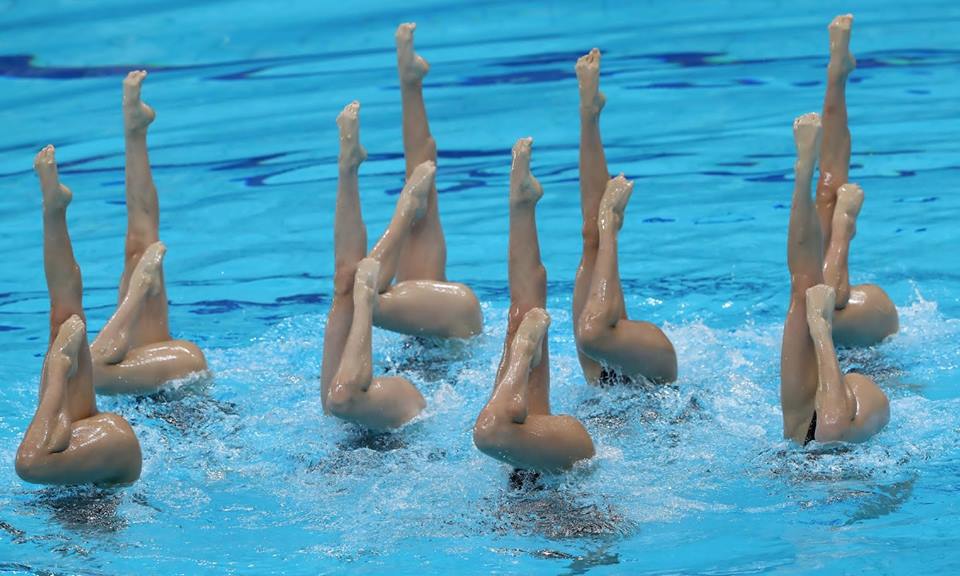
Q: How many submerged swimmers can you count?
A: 8